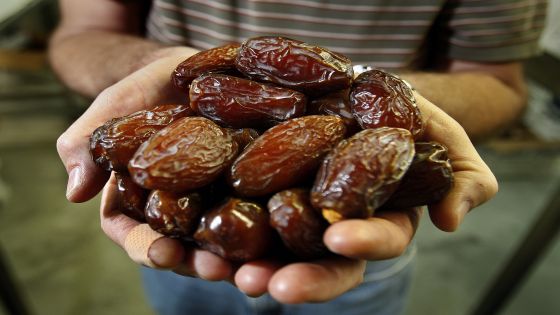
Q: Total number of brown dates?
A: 15